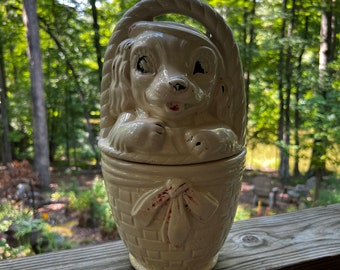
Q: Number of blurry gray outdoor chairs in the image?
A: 2